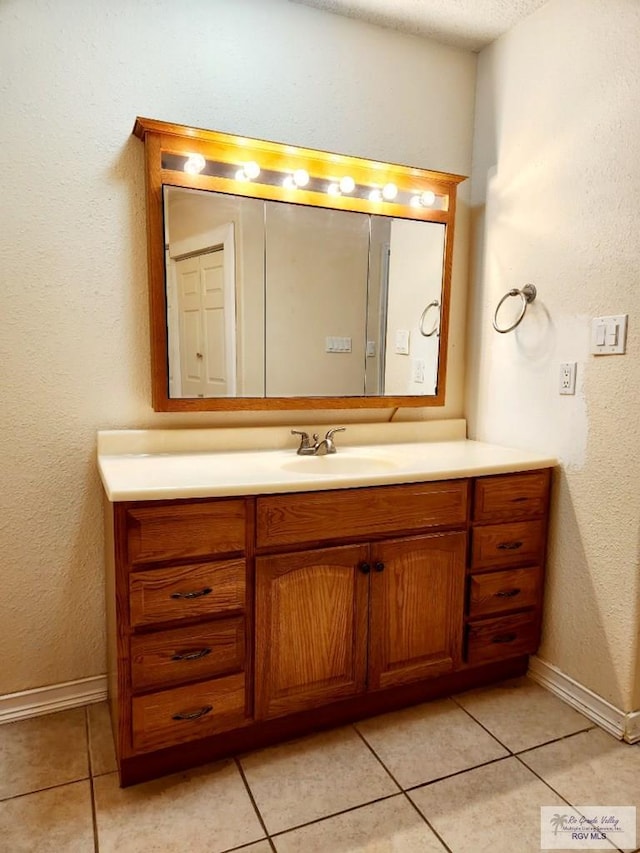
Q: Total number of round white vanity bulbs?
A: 6